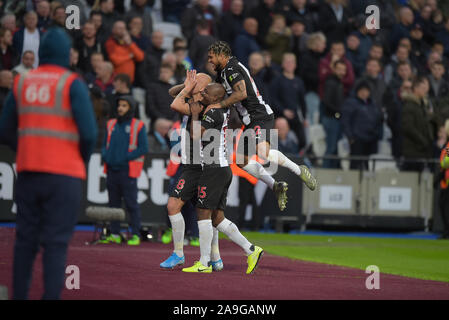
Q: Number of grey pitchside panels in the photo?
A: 2